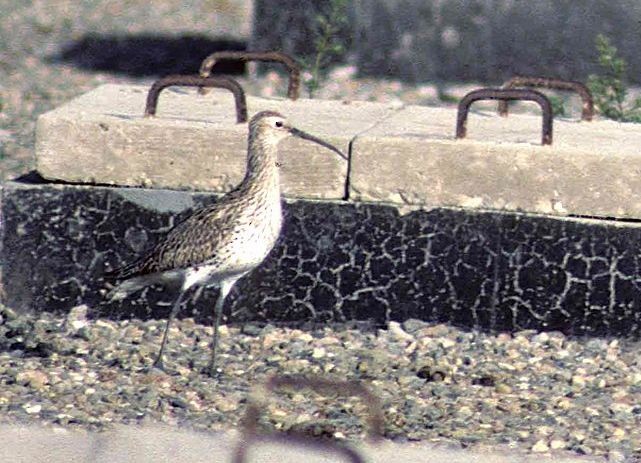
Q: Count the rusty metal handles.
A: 6